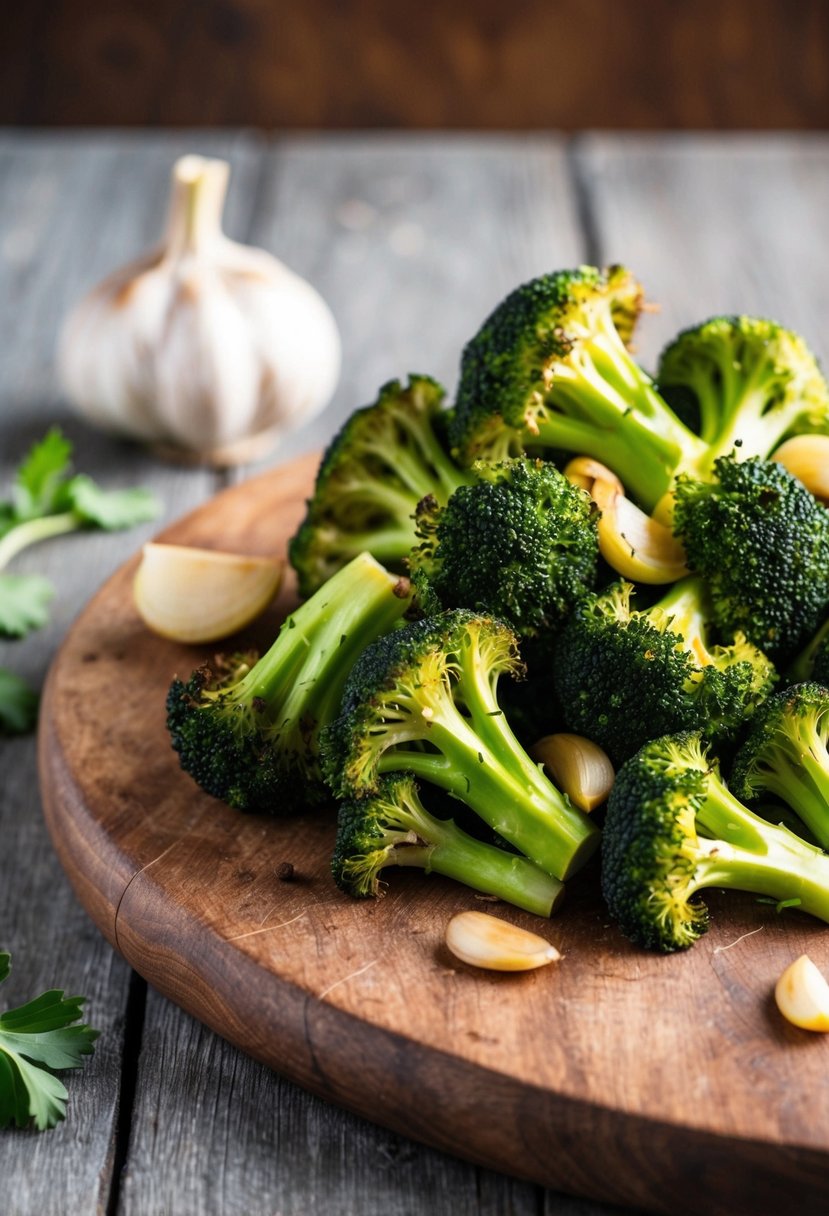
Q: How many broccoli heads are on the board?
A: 11